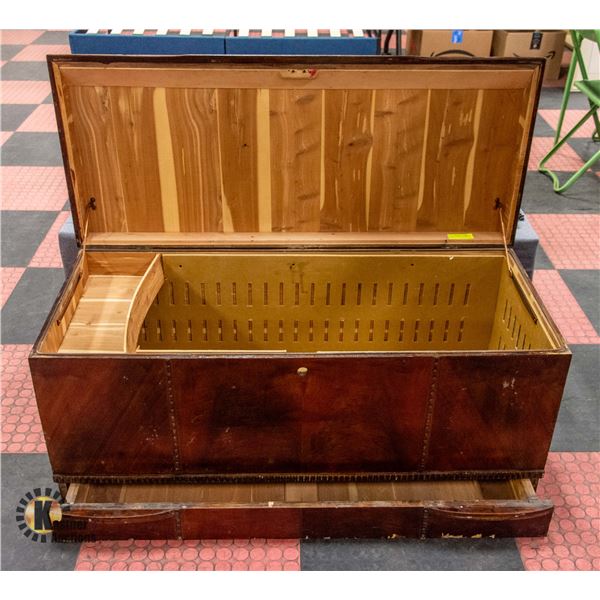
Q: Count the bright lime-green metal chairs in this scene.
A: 1